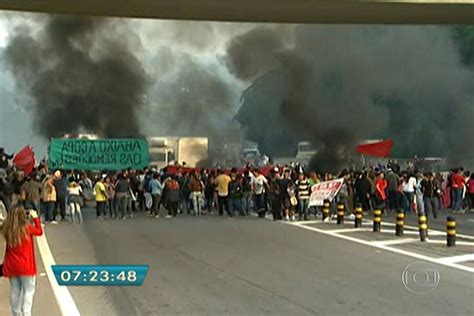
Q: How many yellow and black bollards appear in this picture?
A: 7